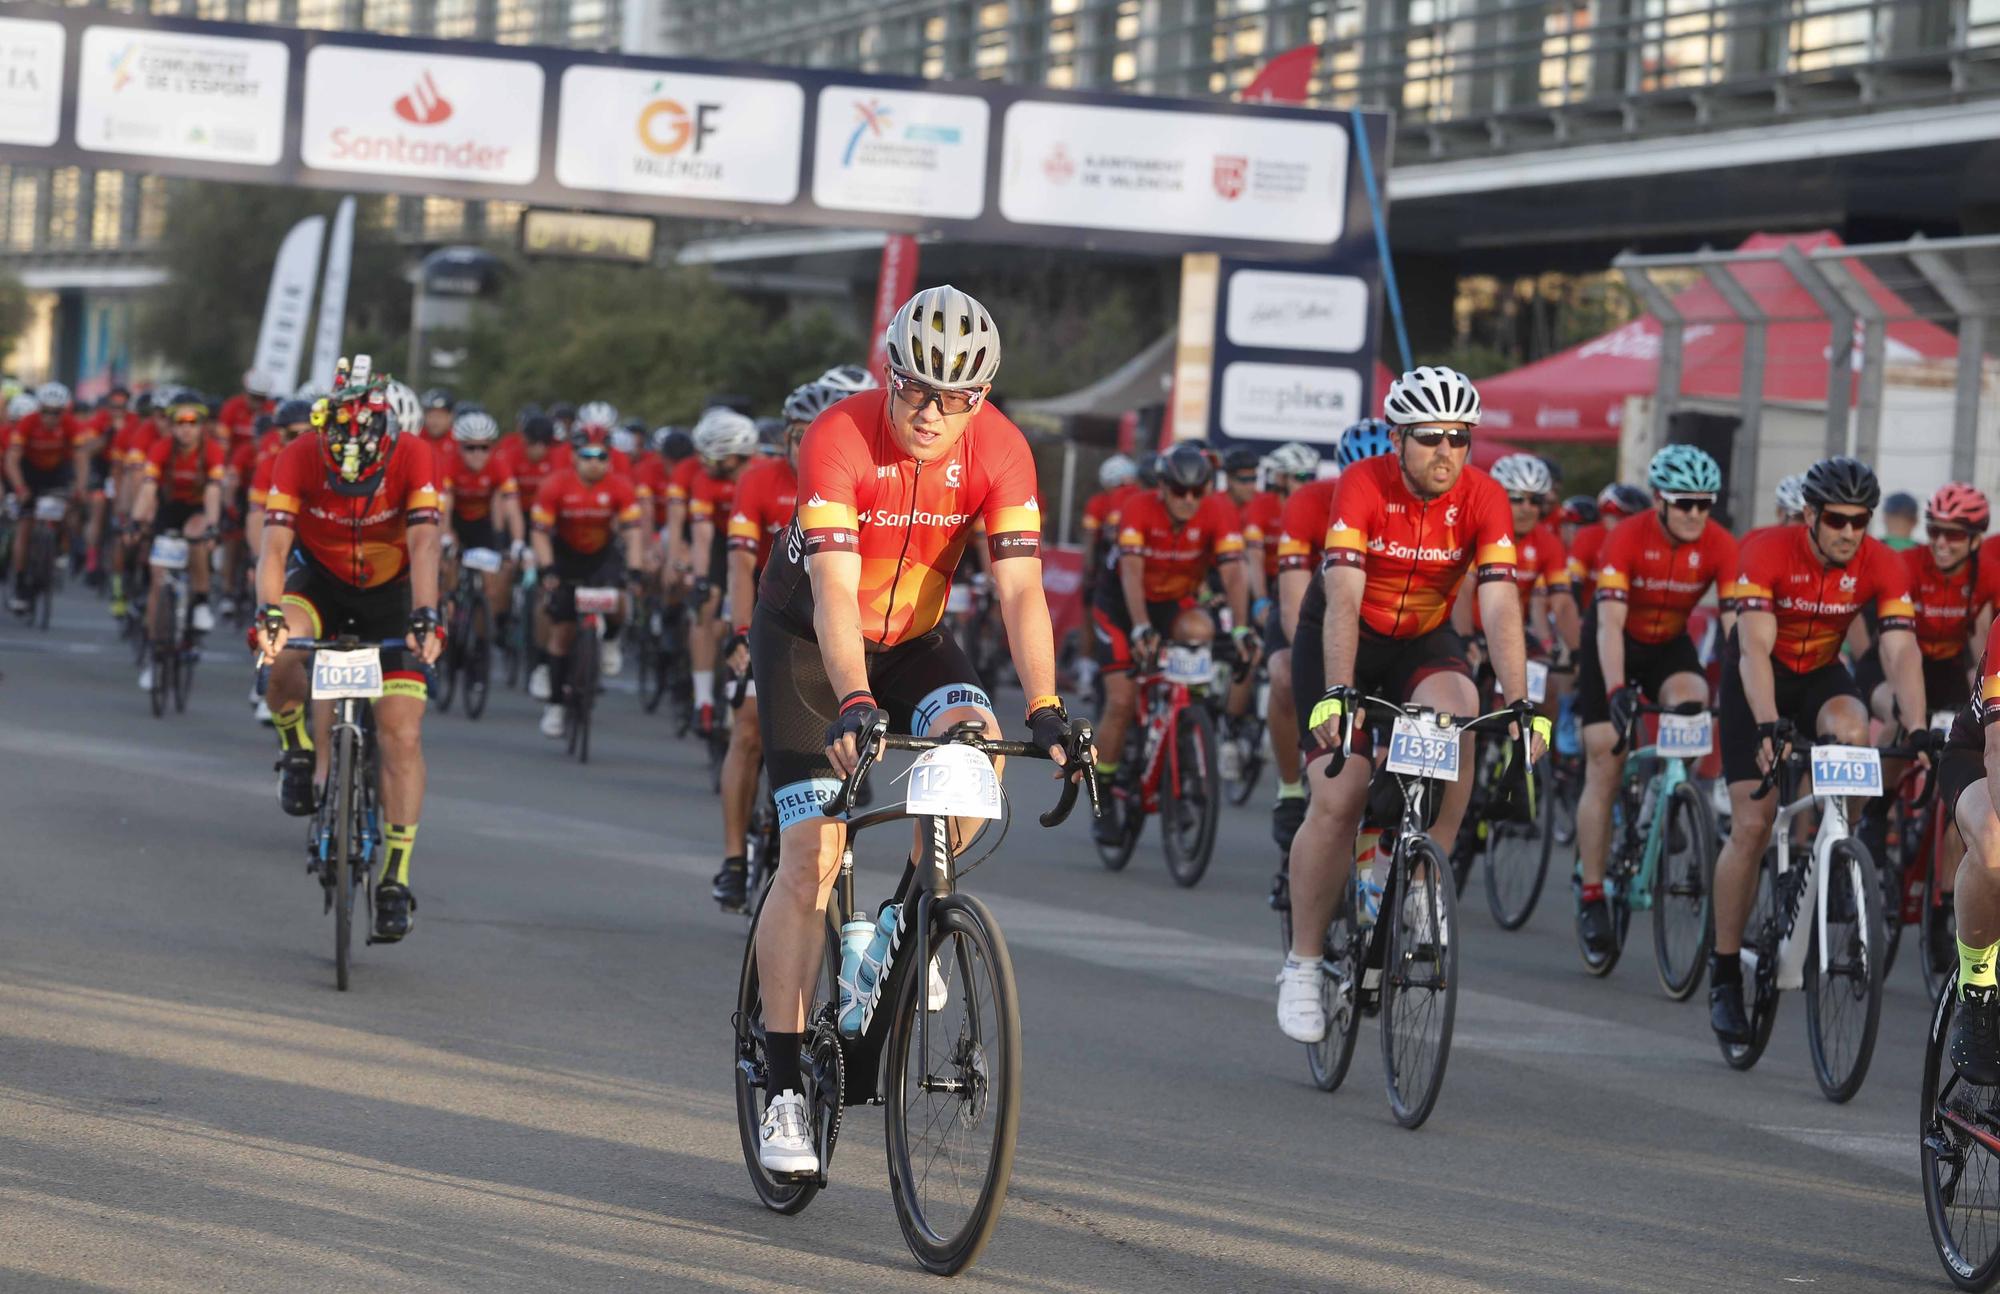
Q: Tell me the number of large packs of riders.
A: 2